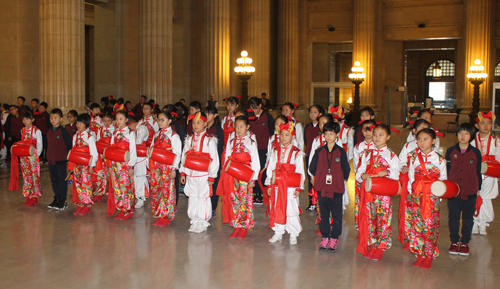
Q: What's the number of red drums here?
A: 12